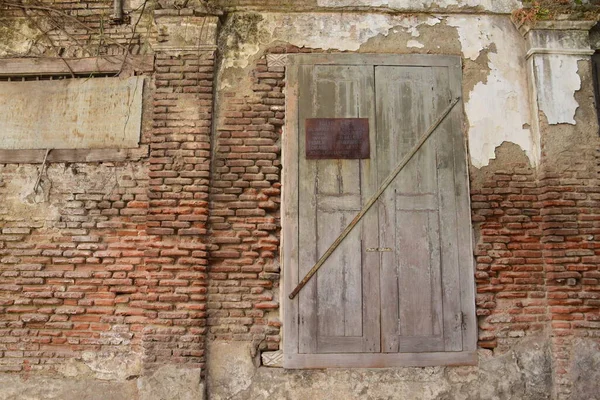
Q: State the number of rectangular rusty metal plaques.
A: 1